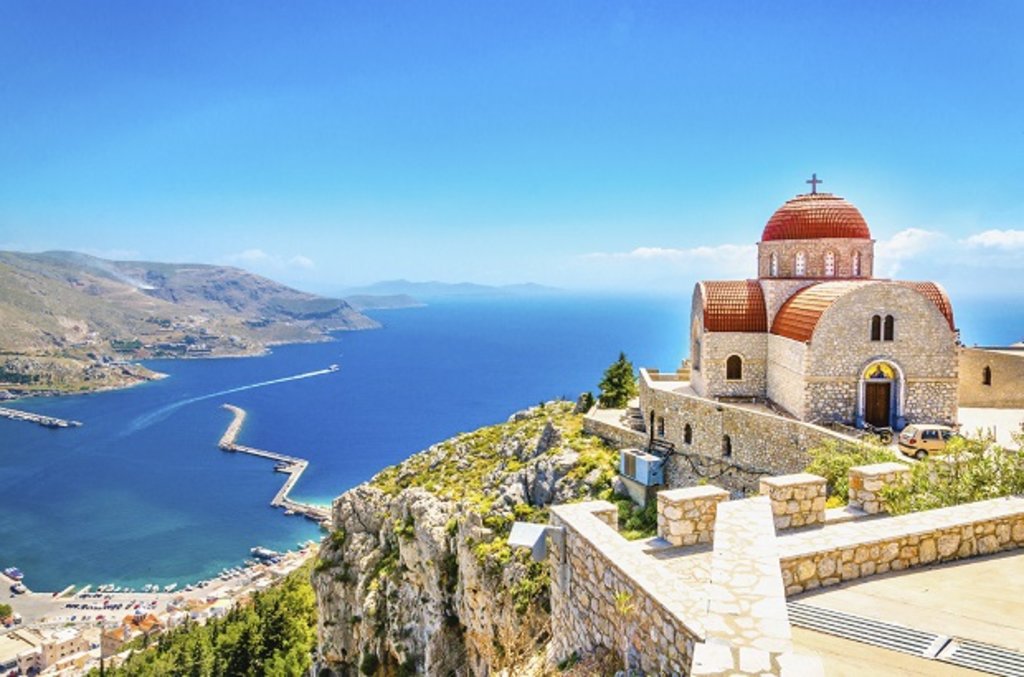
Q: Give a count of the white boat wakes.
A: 1